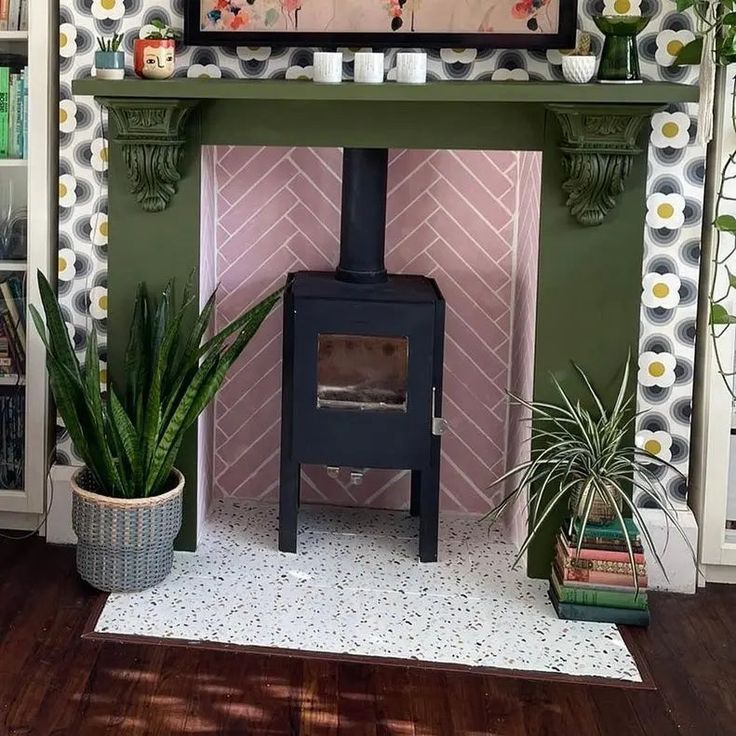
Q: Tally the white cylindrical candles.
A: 3